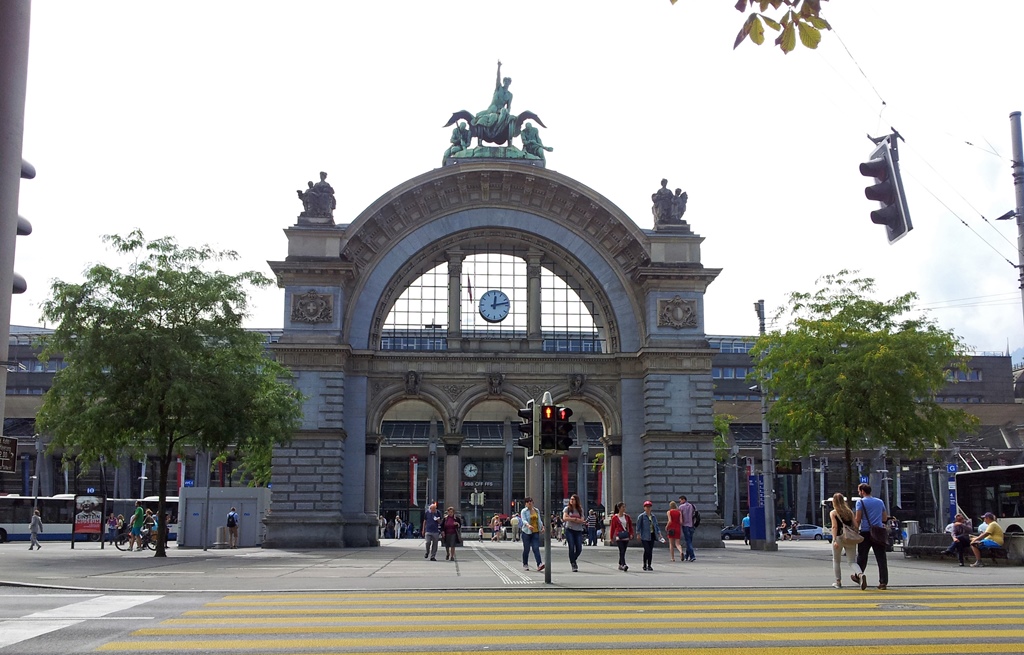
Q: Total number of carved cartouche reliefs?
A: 2